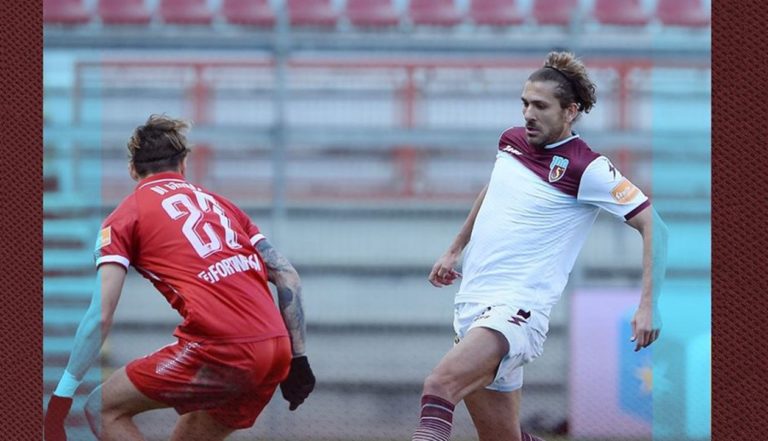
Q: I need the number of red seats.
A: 11